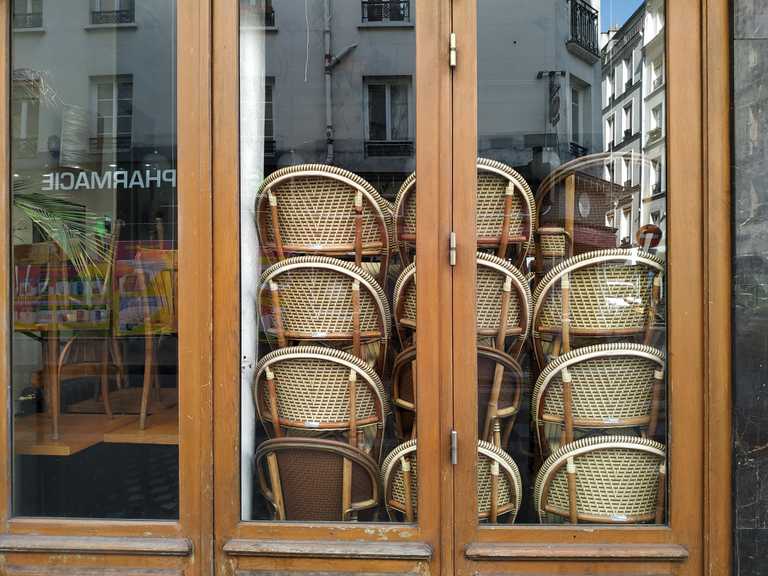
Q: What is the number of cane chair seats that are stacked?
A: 12